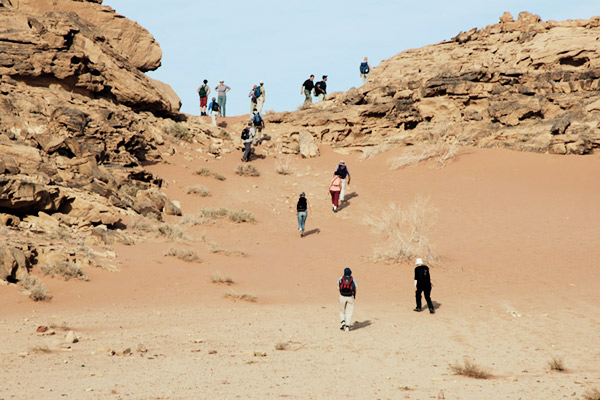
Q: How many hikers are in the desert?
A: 15